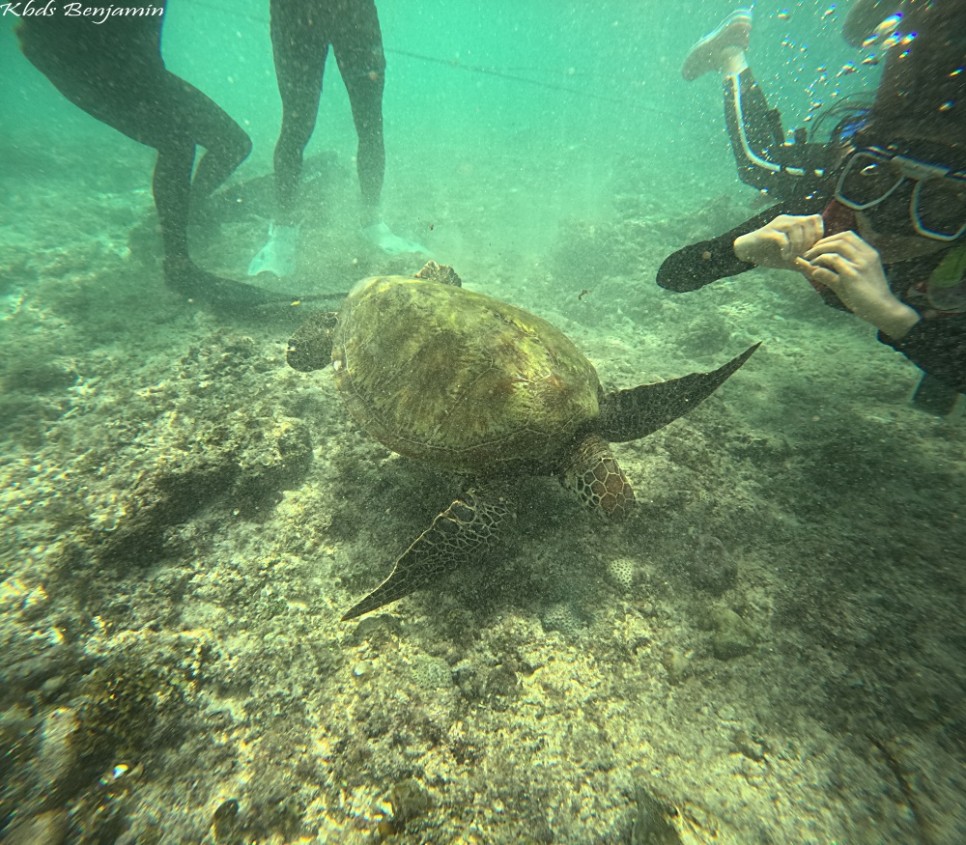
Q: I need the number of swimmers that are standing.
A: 2